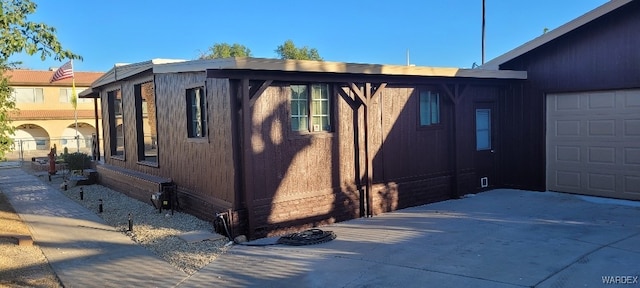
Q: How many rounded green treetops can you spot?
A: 2